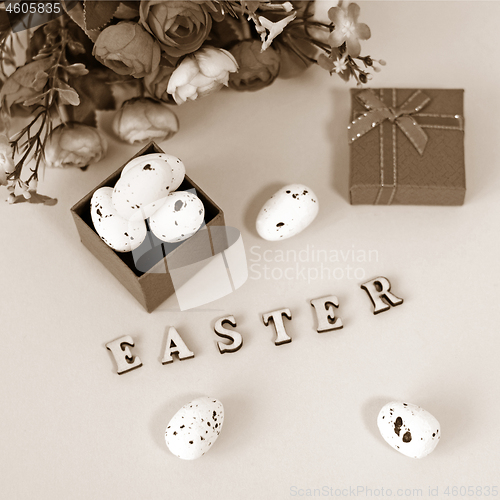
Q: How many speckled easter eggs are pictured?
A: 7